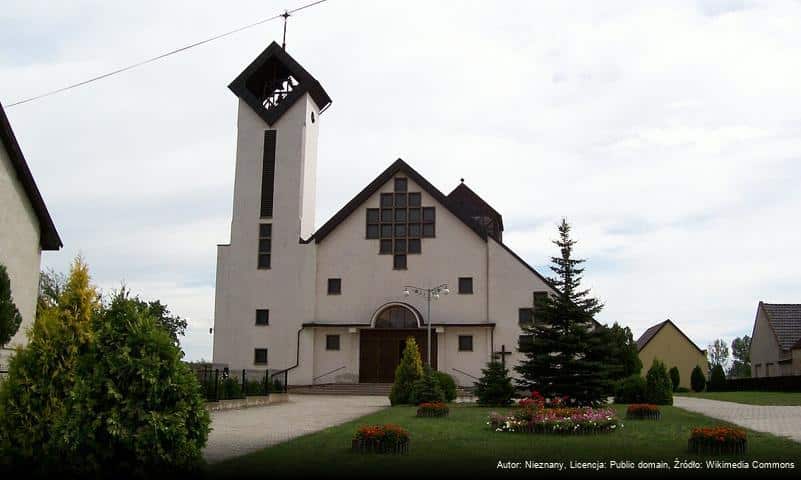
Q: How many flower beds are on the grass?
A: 5